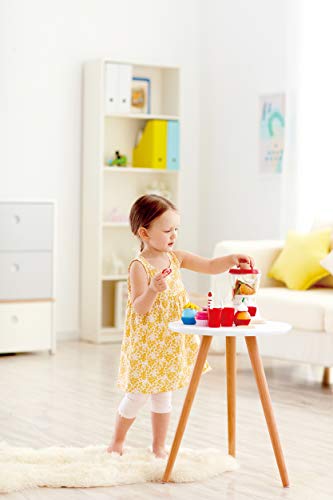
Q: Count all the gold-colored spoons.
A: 0